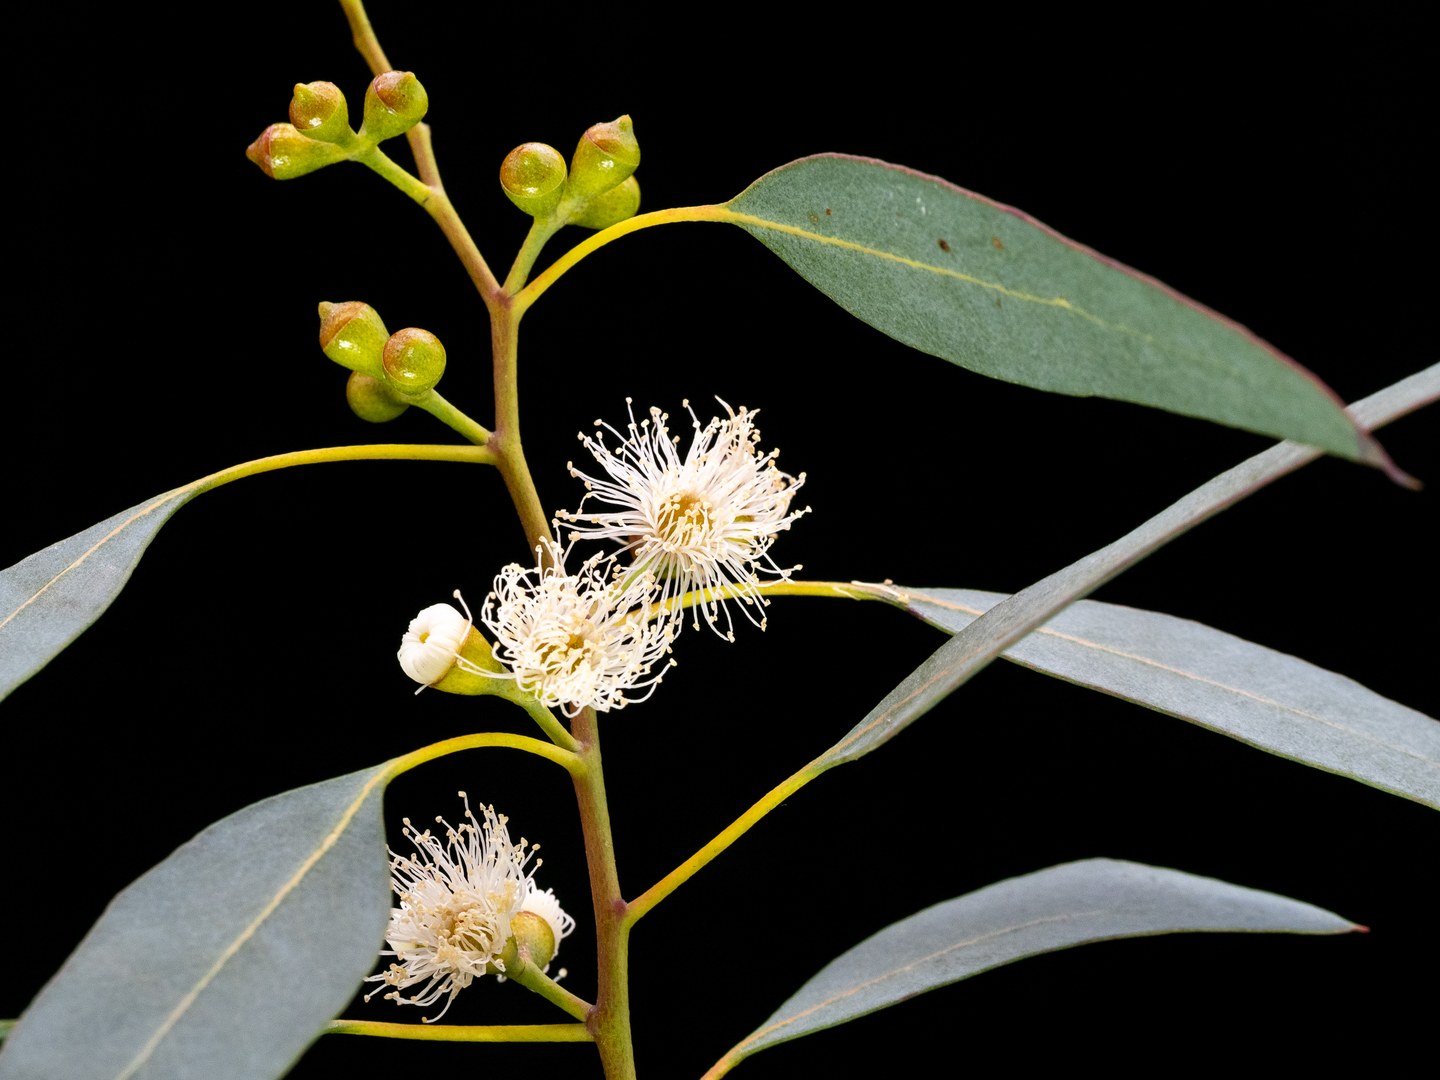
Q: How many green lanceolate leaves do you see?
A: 6